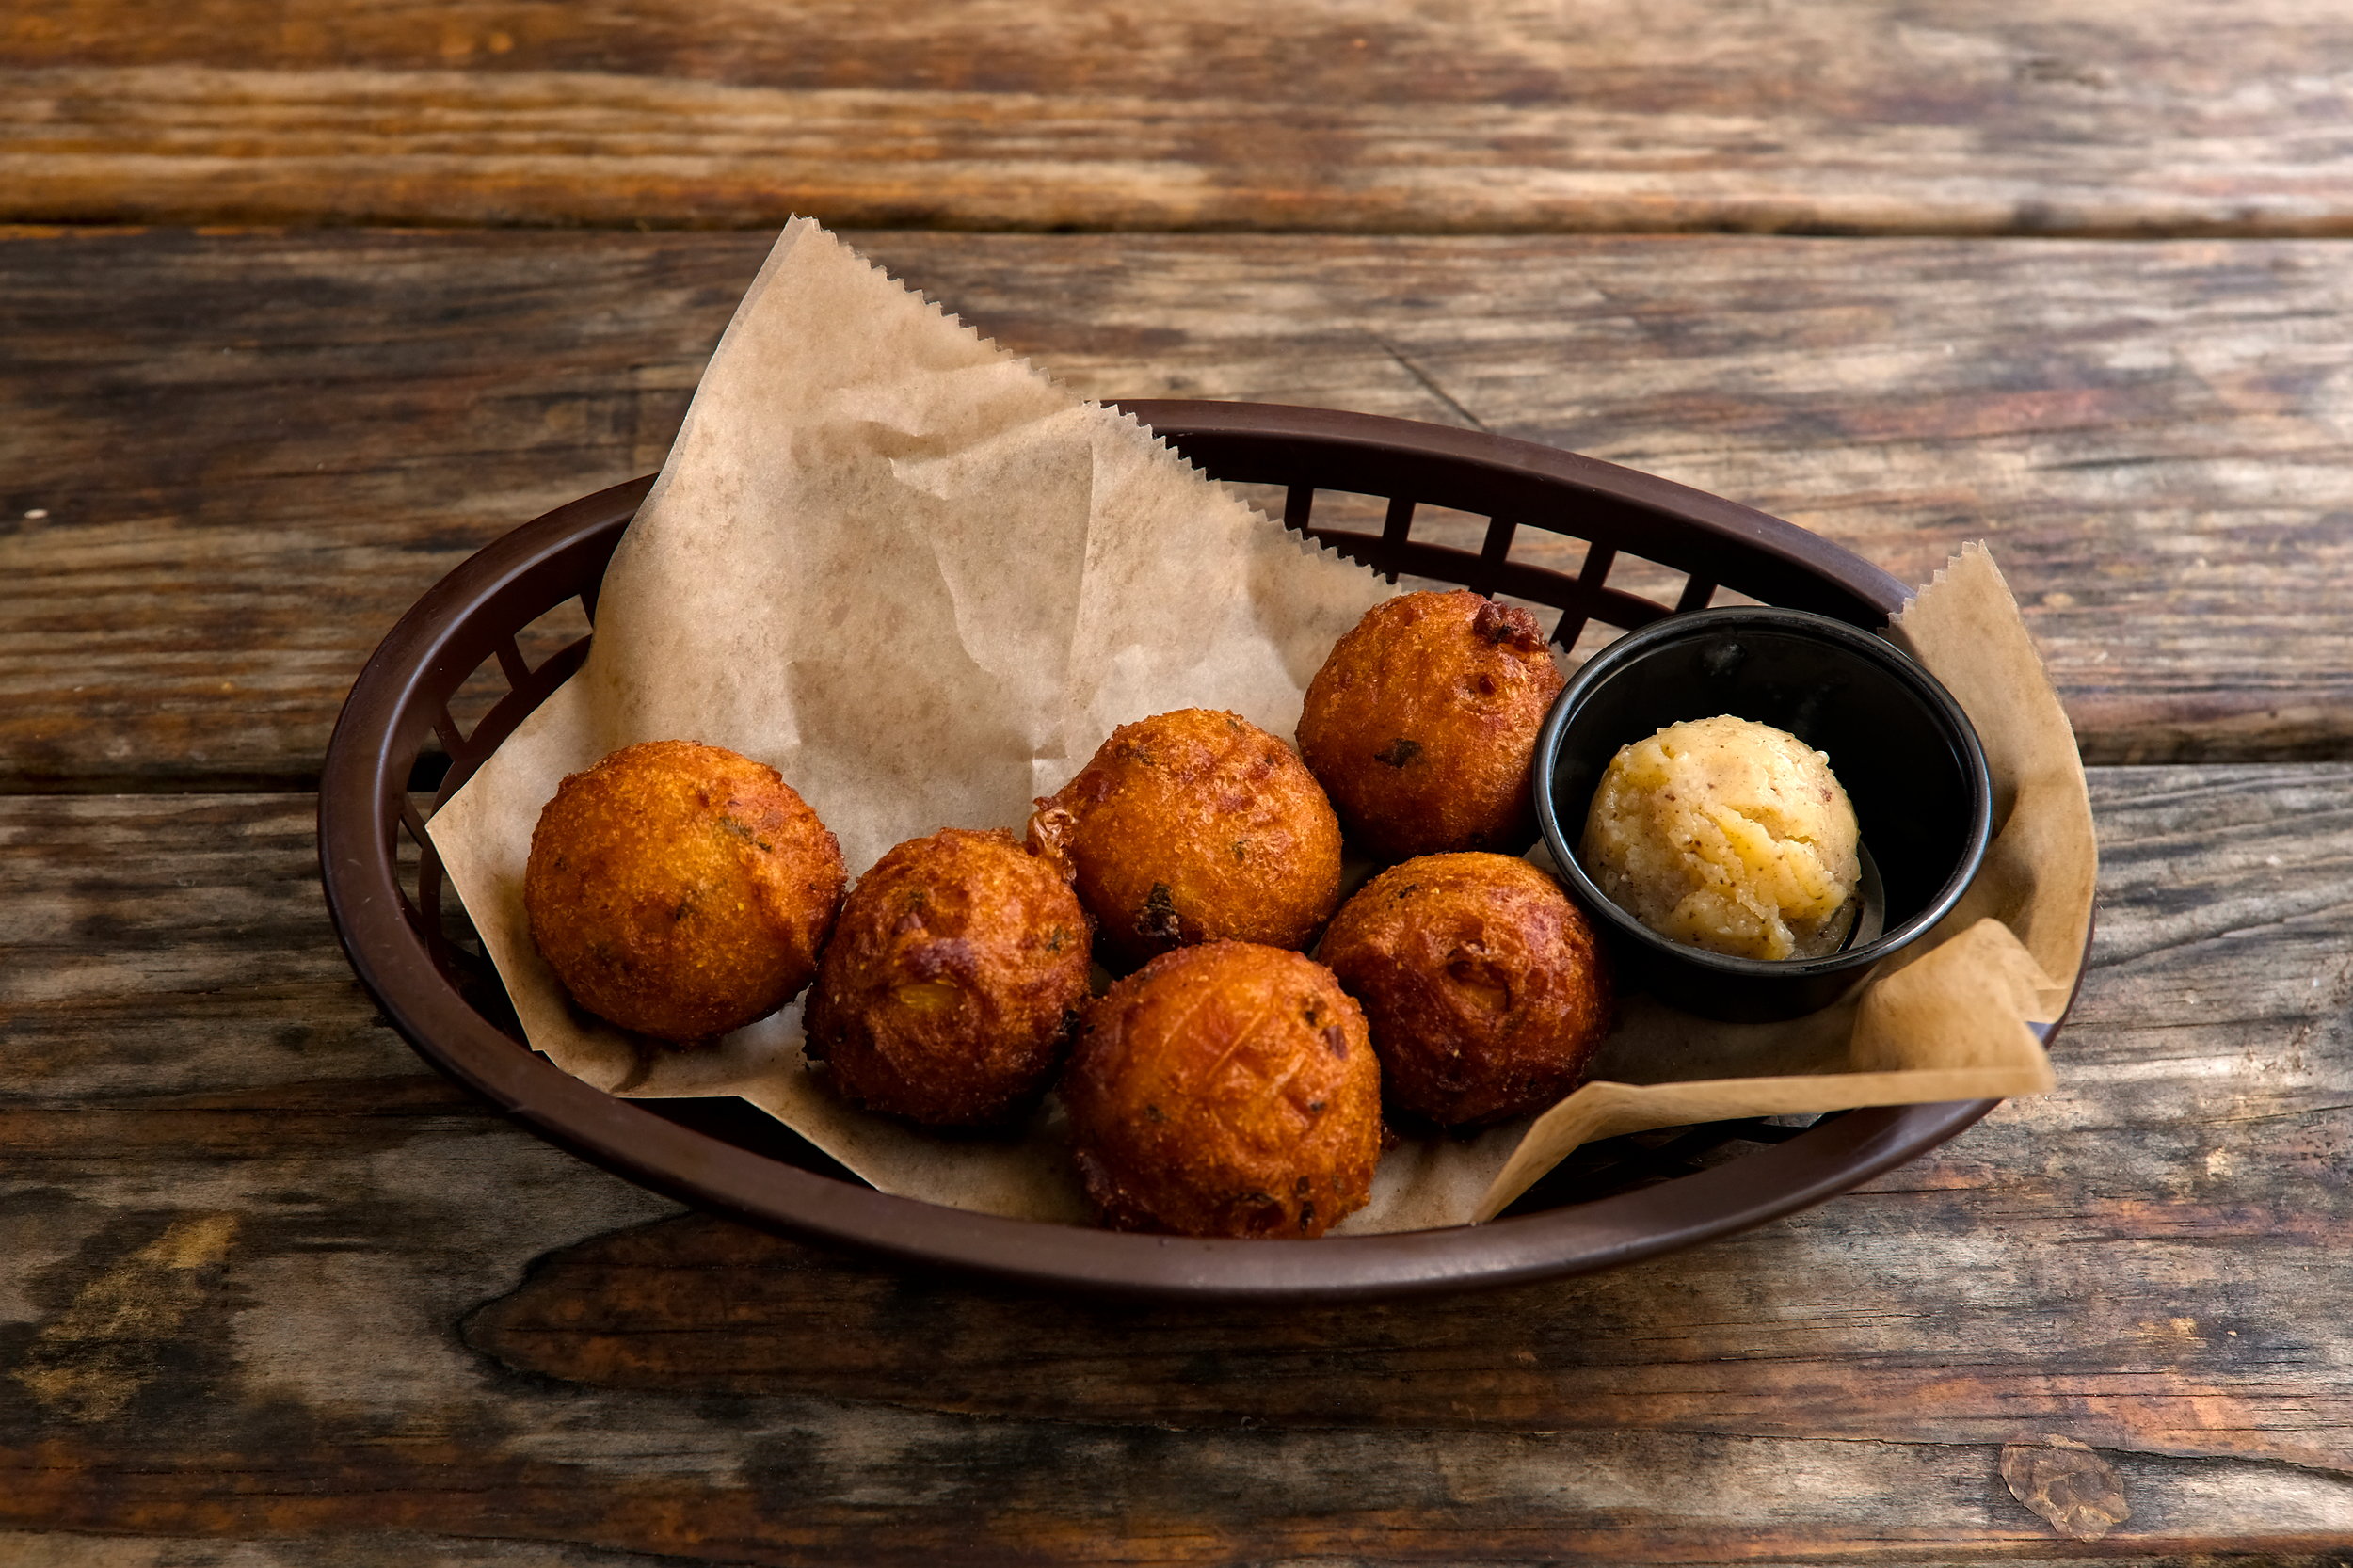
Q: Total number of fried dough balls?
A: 6